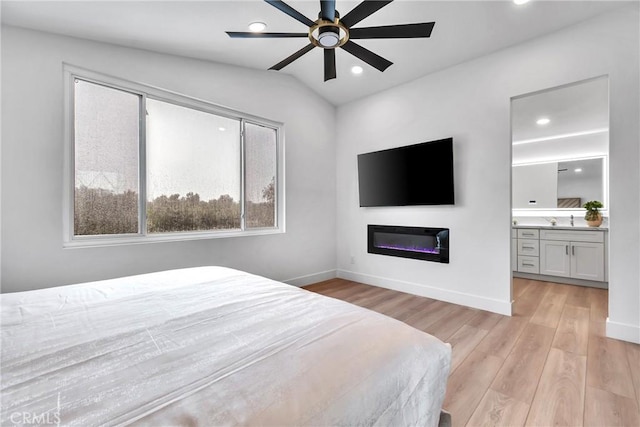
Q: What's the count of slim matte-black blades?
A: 8